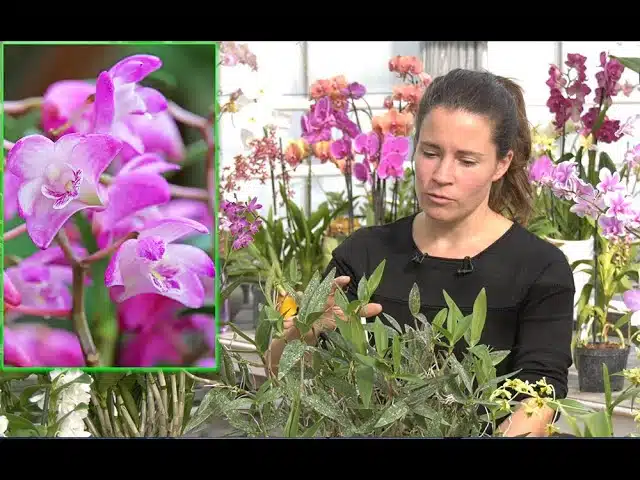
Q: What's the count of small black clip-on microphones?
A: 2